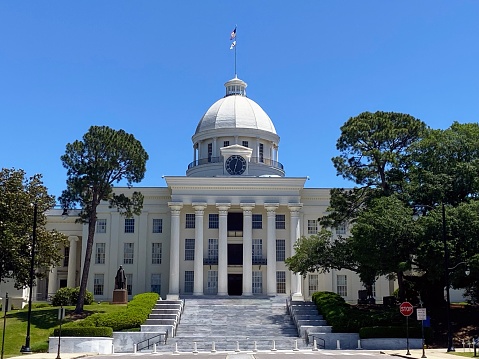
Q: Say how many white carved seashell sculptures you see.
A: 0